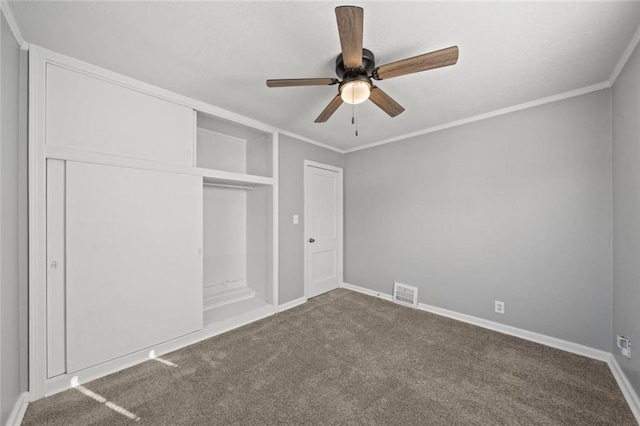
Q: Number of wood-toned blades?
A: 5